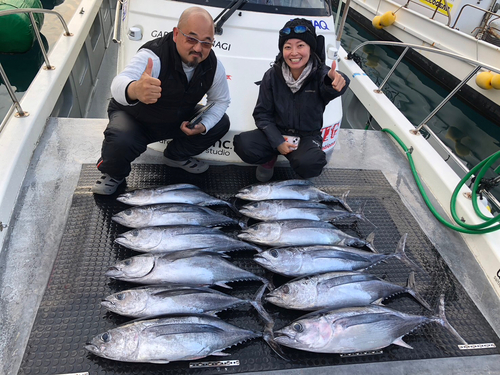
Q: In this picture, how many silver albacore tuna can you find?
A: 12